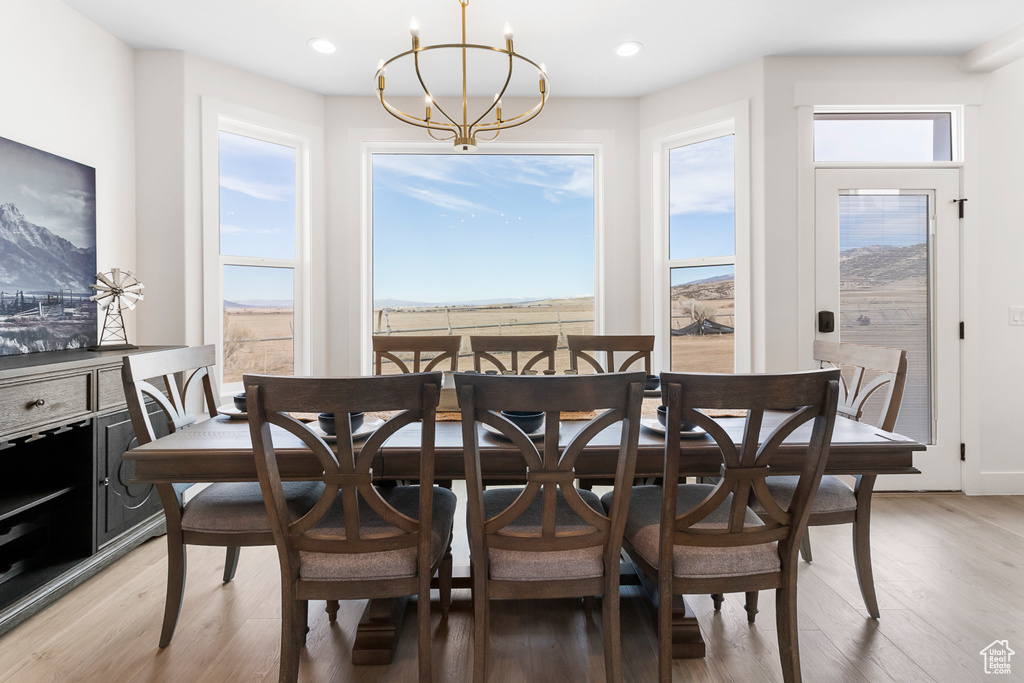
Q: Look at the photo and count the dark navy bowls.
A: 5